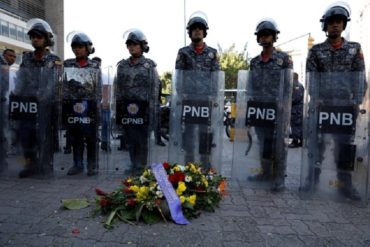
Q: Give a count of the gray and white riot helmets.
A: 6